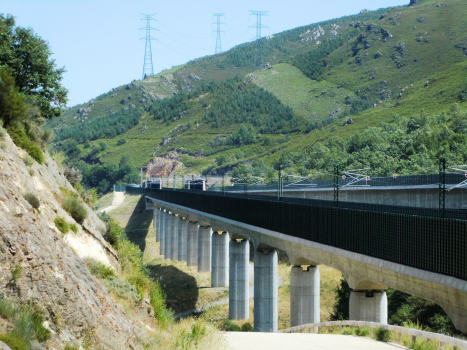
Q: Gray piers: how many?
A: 13